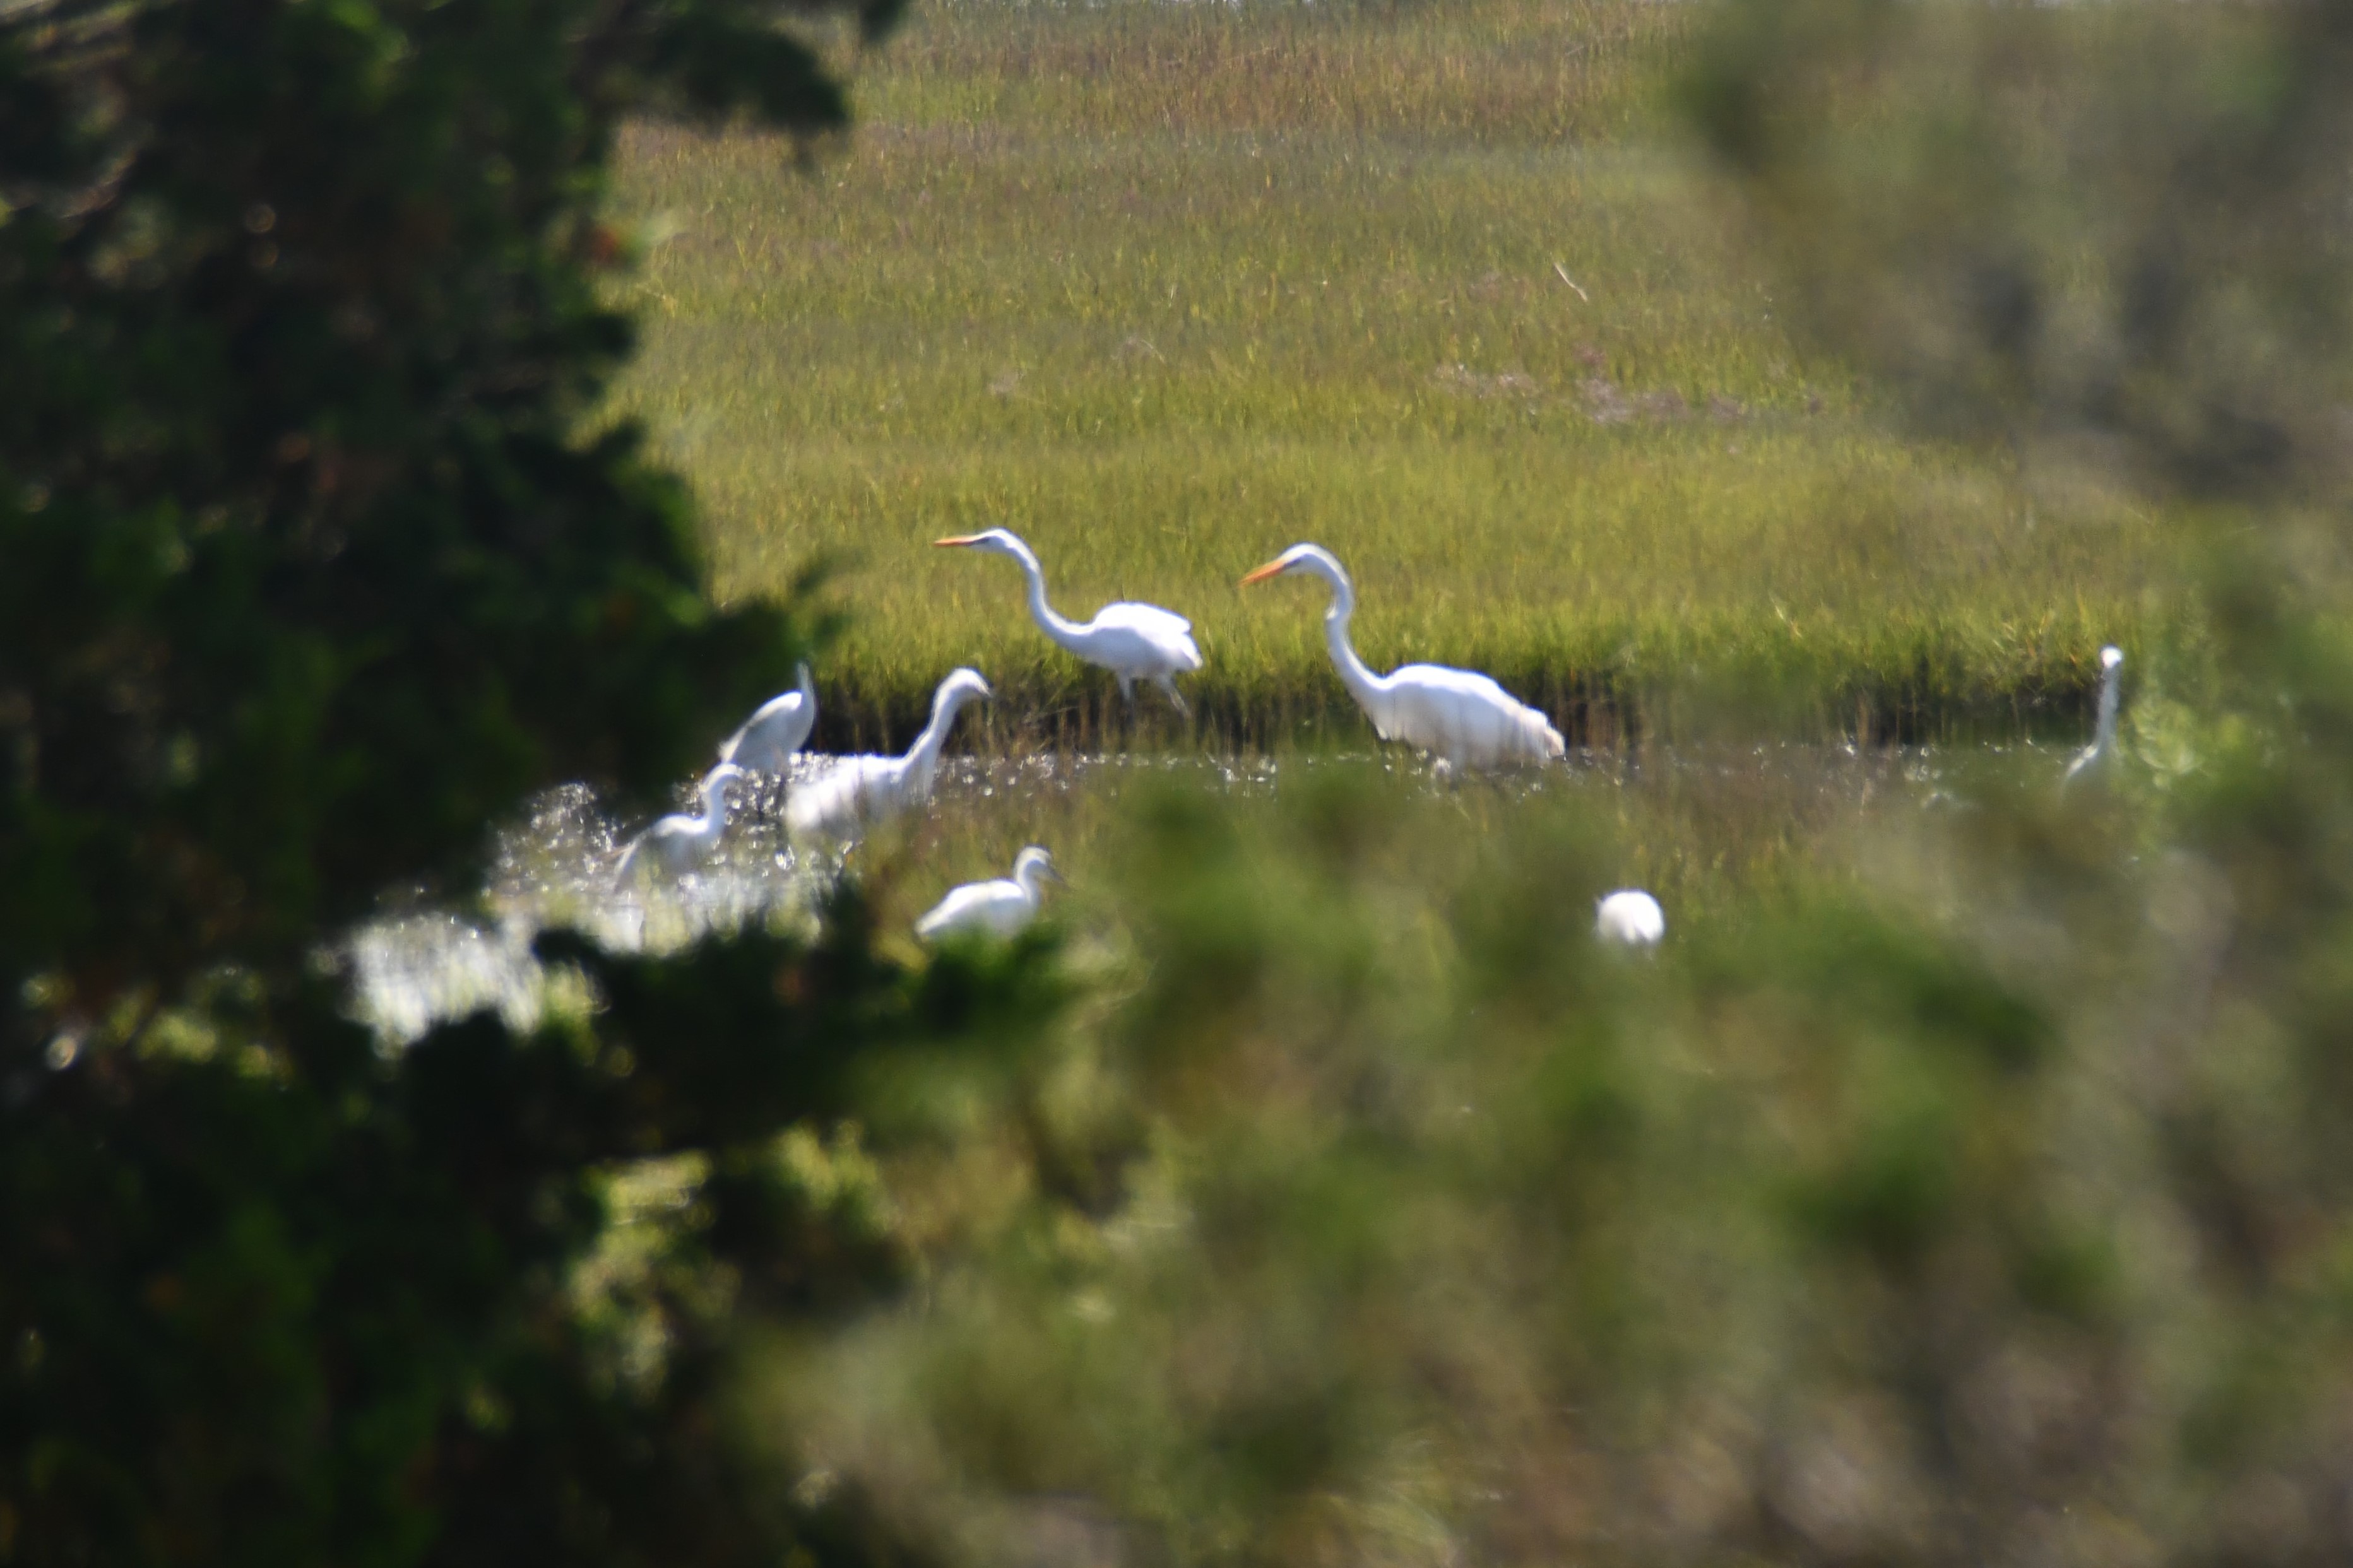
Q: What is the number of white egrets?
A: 8